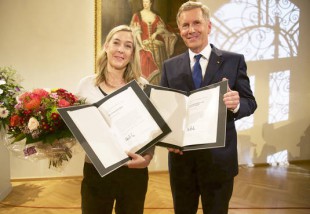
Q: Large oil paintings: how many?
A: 1